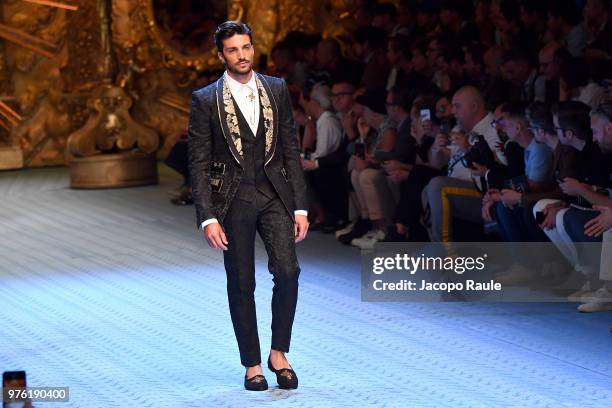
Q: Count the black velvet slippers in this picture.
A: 2